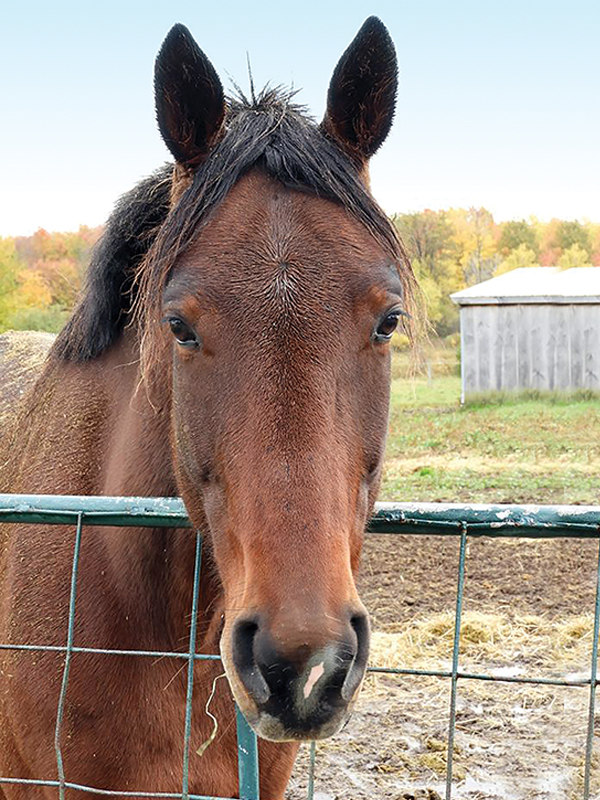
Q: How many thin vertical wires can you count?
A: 5